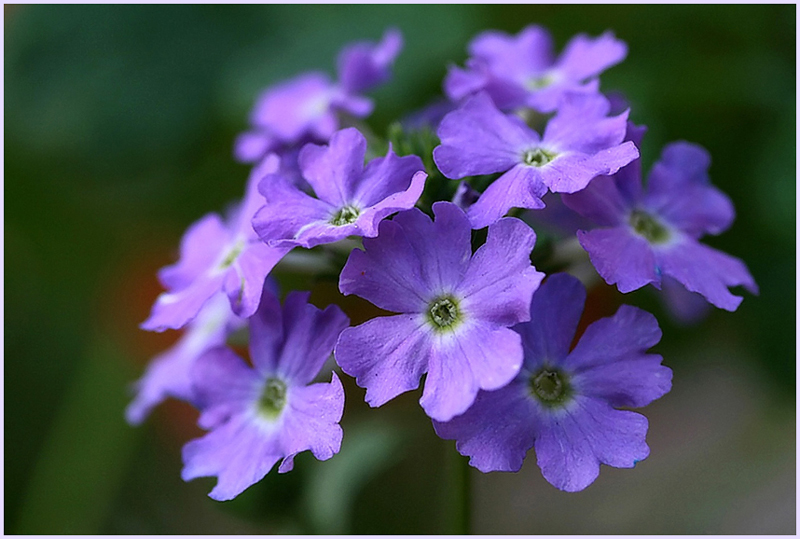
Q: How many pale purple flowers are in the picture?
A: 10